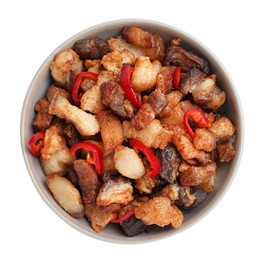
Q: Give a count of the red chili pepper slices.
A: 8